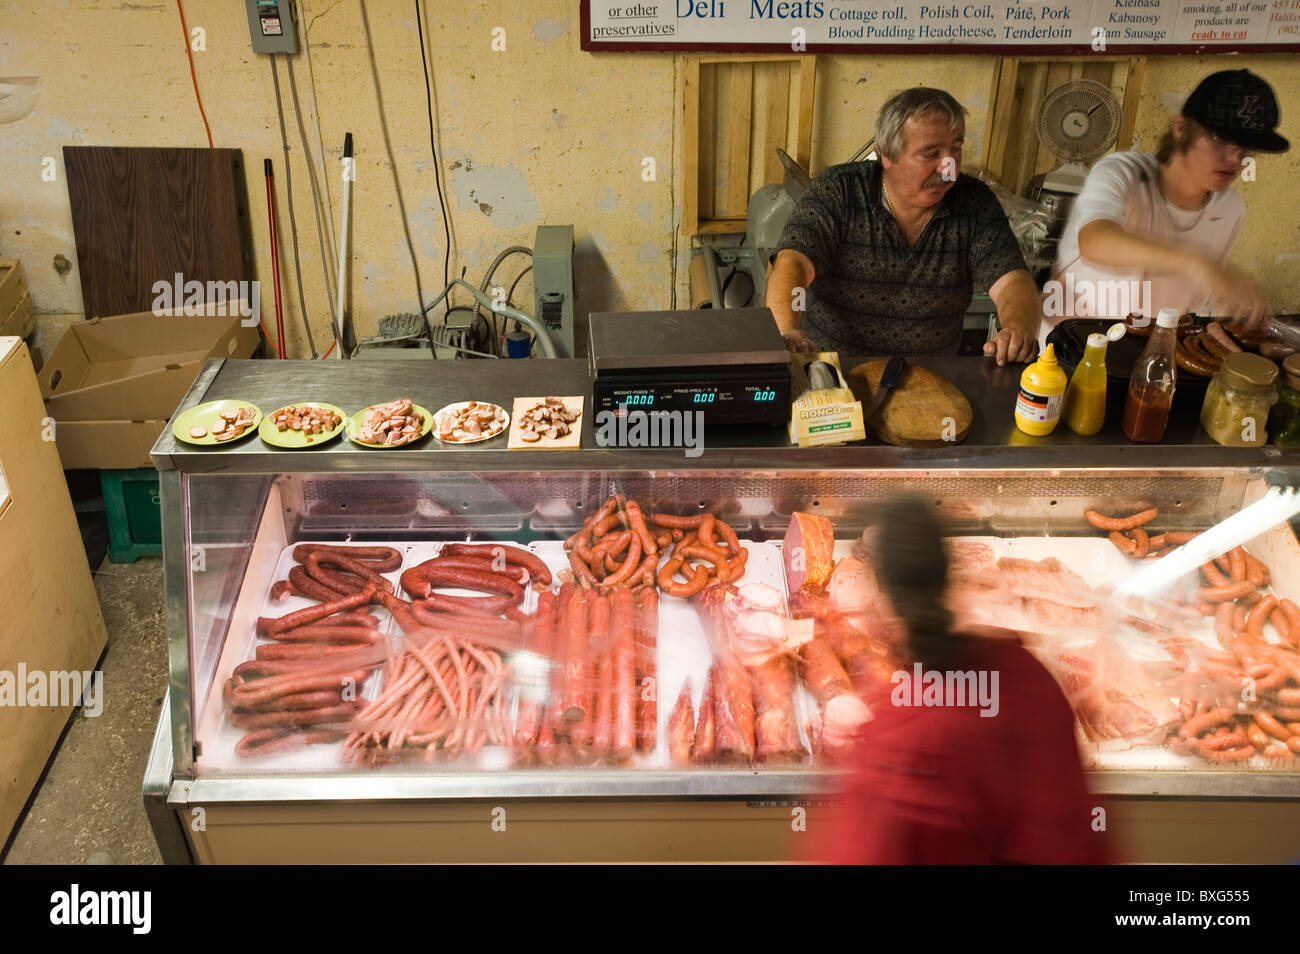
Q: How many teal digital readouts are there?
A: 3